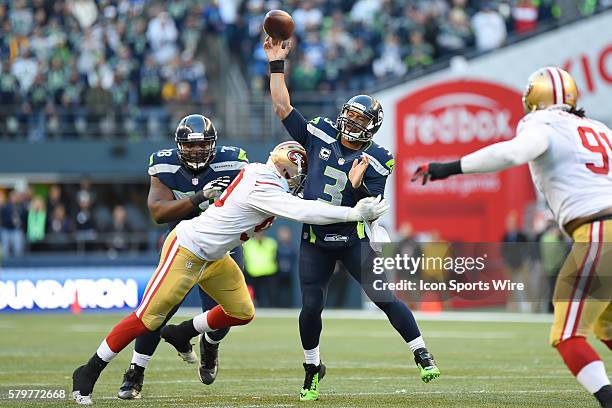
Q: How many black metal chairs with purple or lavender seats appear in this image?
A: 0